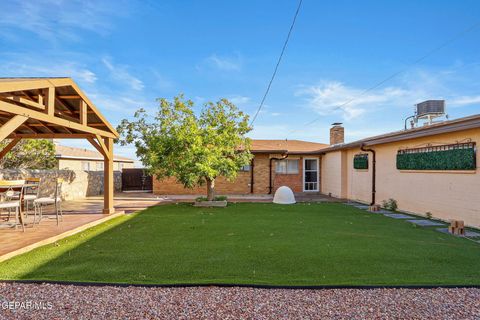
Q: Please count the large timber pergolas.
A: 1